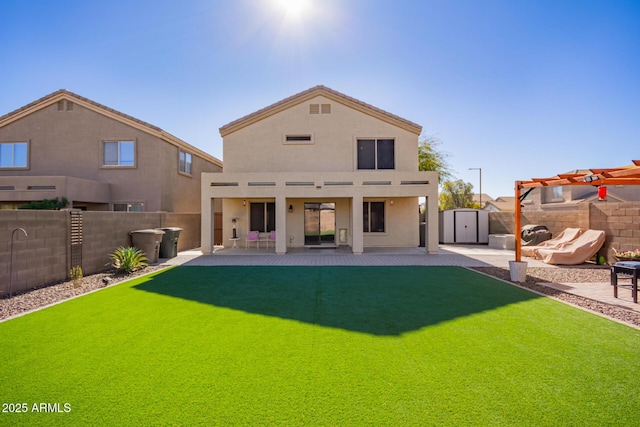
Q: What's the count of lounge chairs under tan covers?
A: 2